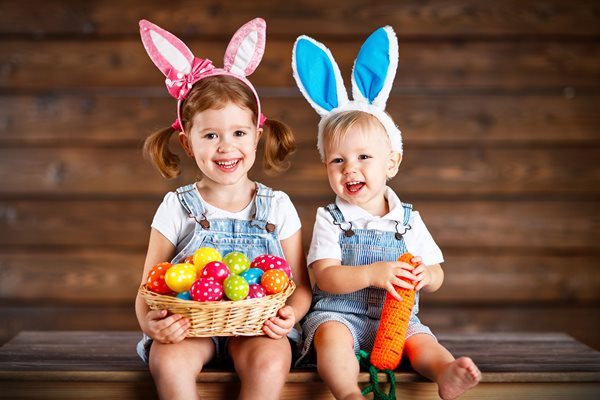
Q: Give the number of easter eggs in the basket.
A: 13